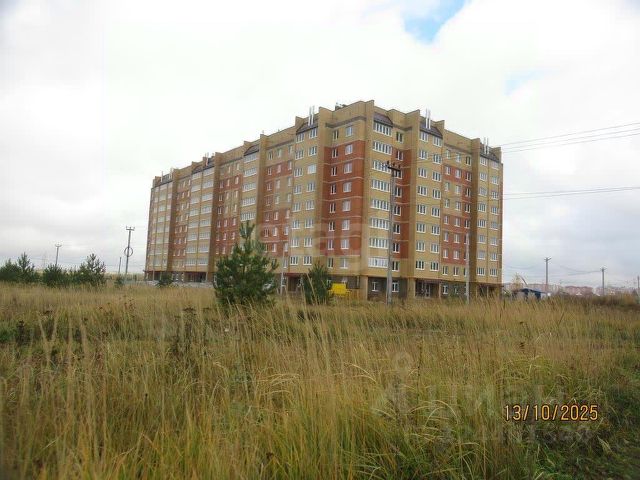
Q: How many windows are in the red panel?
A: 12